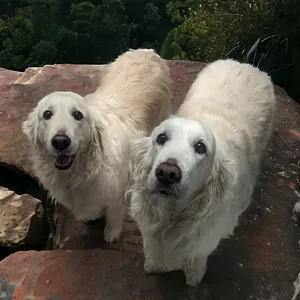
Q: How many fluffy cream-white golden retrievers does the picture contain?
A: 2